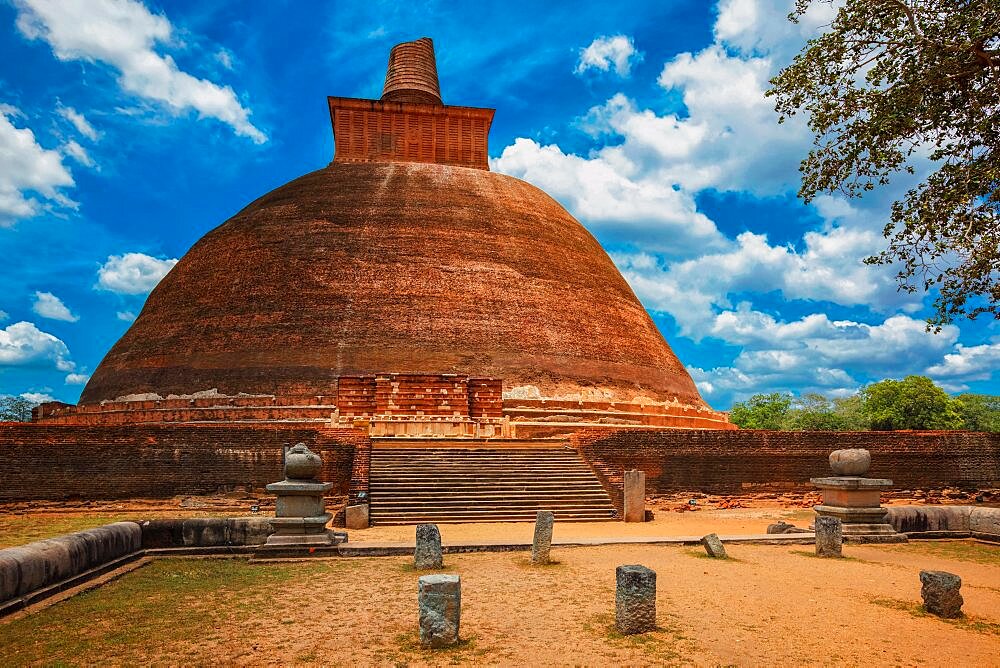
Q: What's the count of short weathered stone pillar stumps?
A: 7